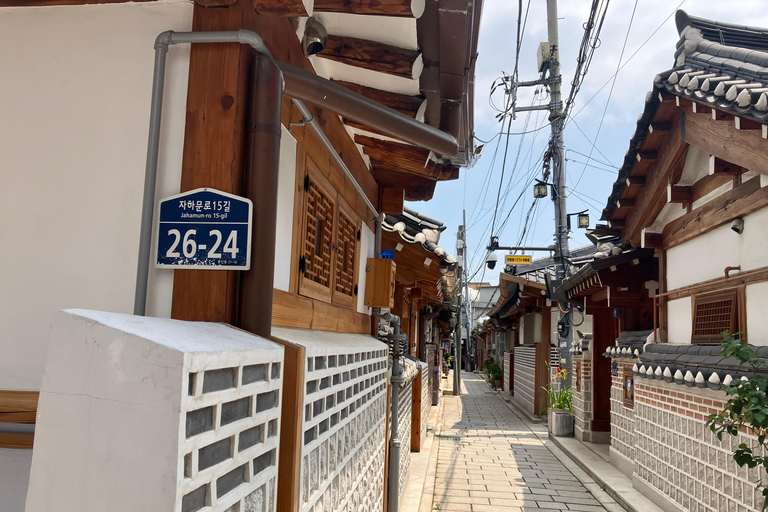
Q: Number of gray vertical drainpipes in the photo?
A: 2